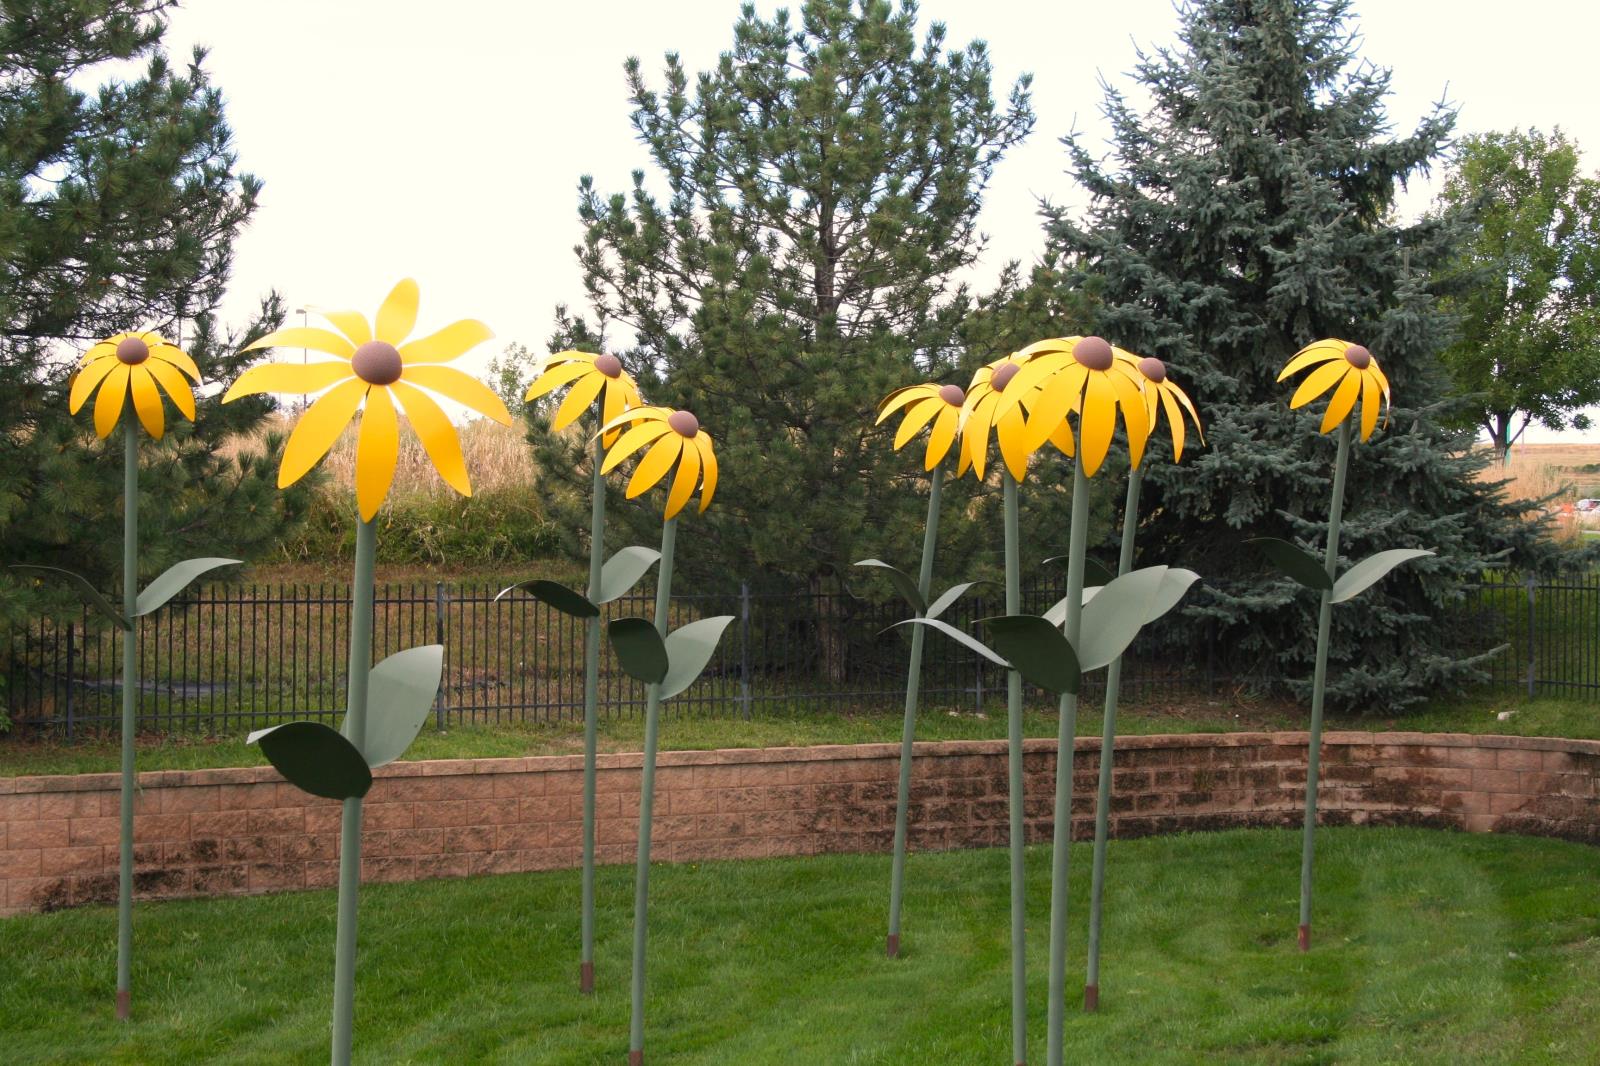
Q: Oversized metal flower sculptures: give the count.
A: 9